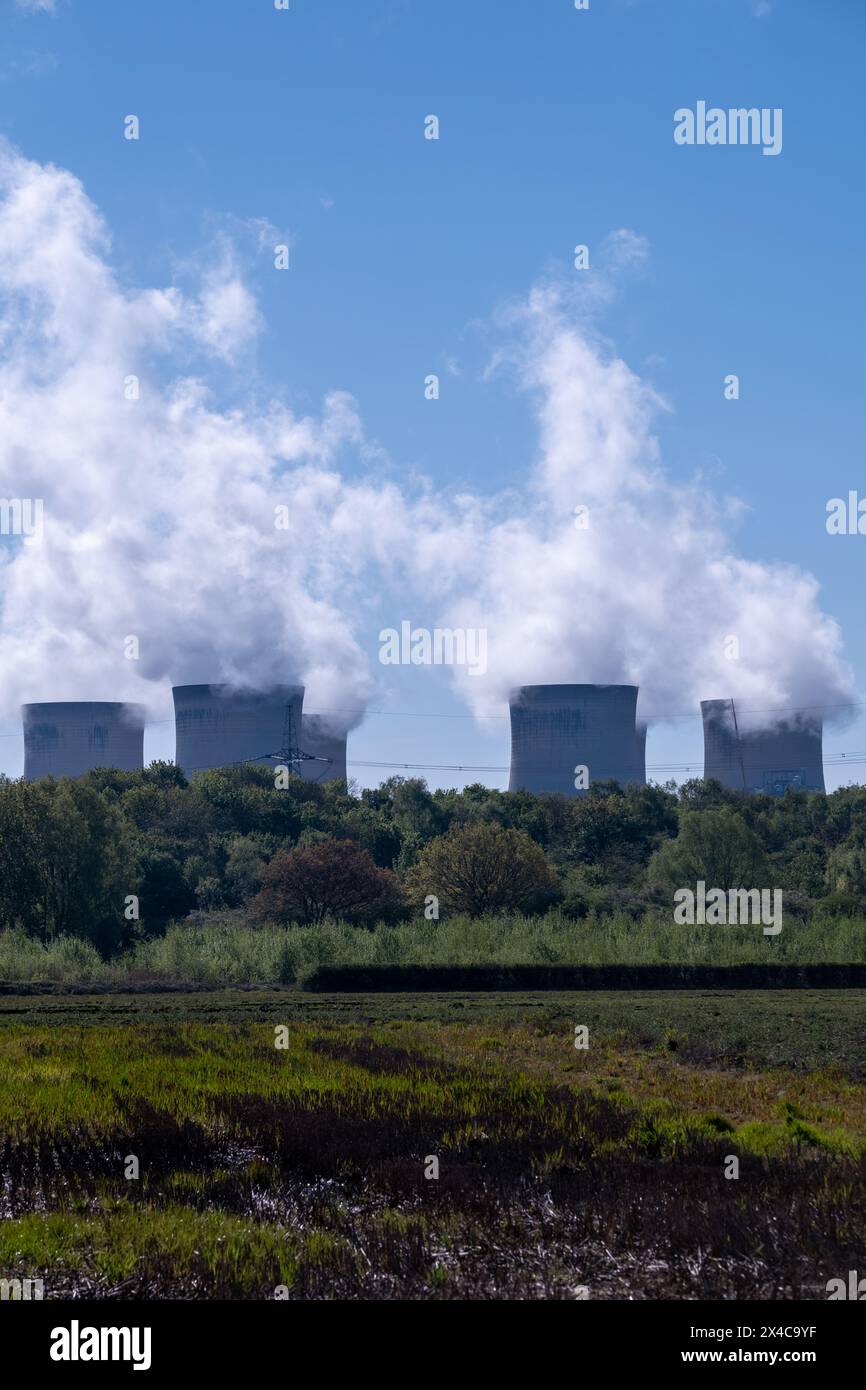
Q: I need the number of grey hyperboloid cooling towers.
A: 6